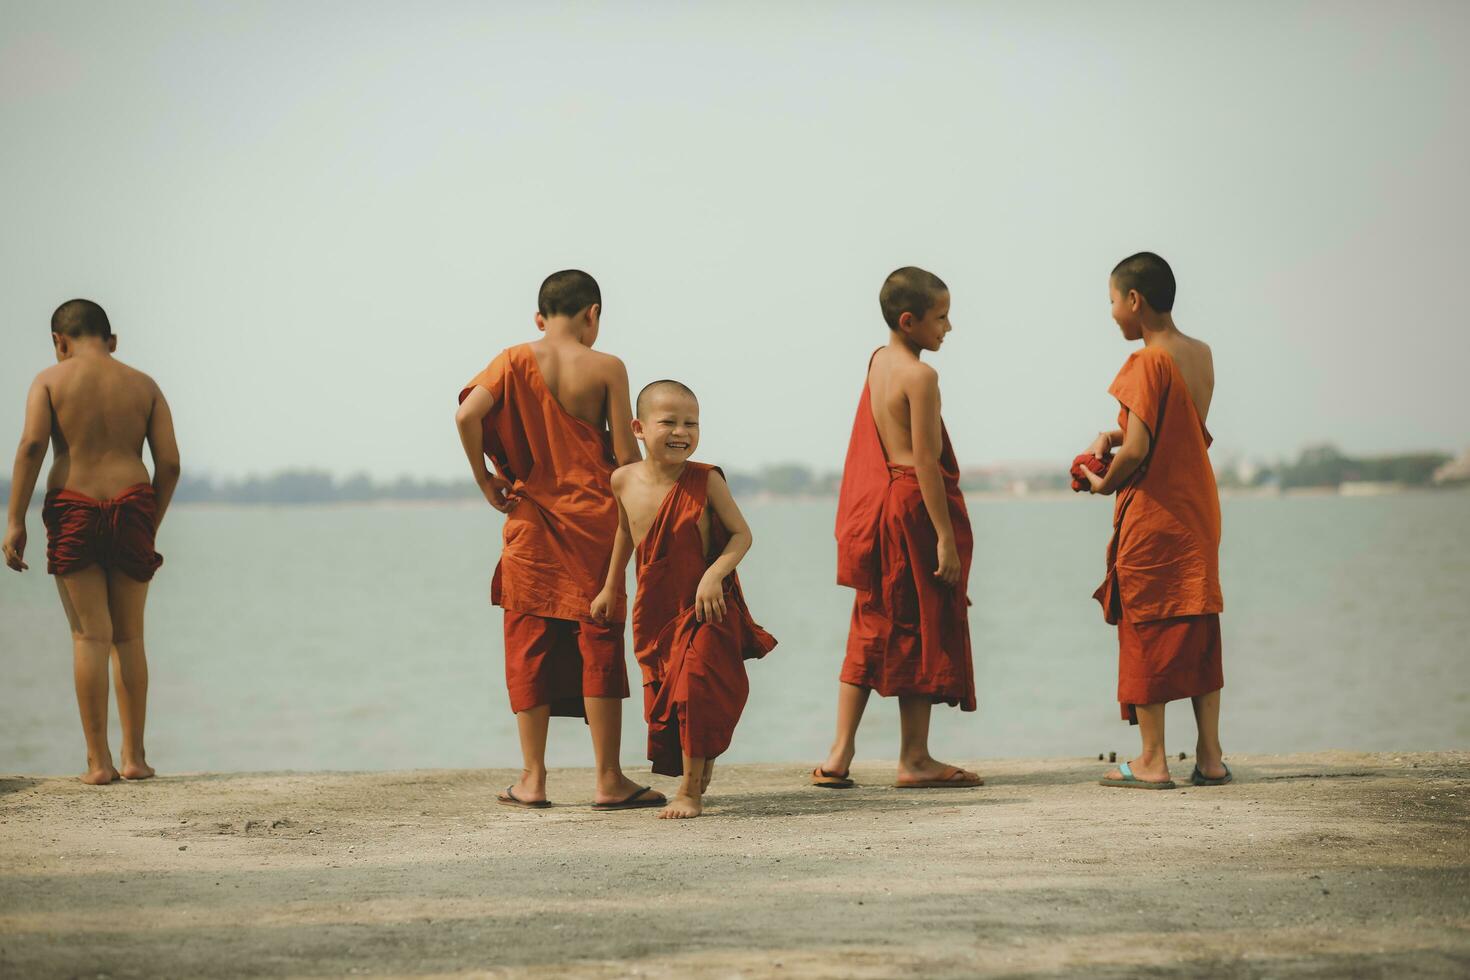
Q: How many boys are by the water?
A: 5